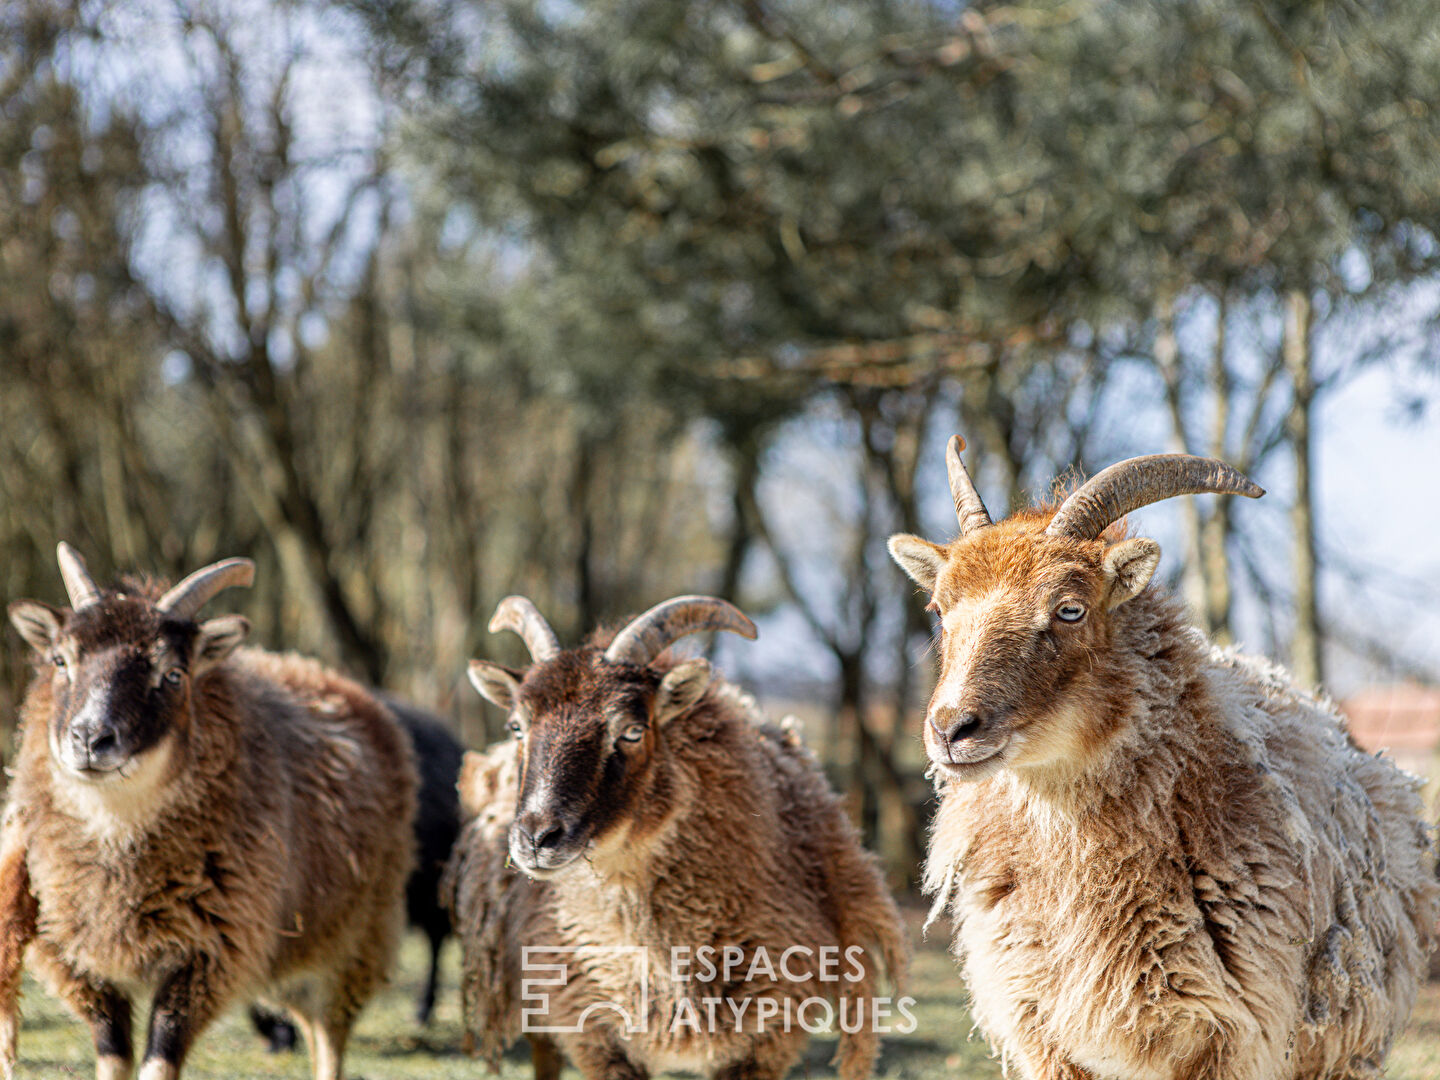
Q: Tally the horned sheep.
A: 3